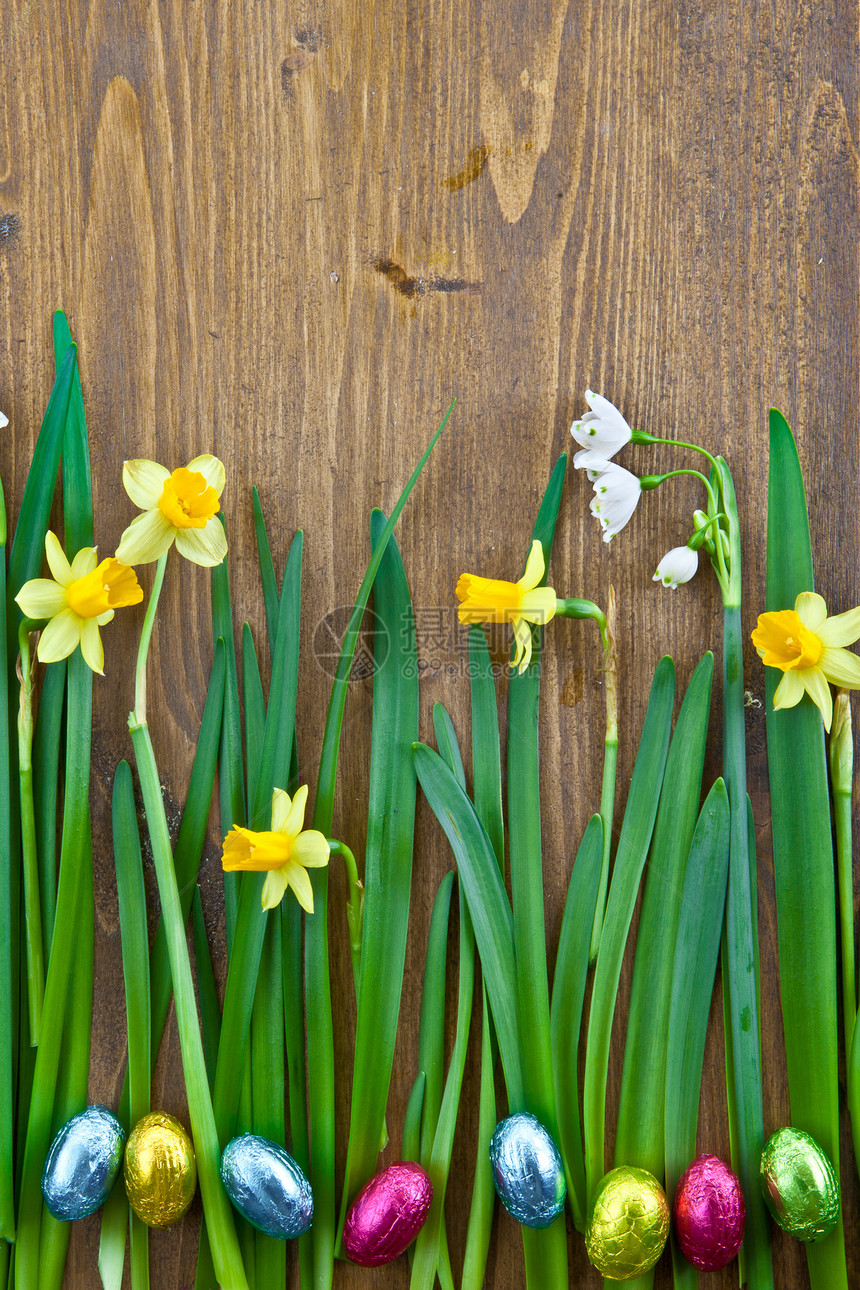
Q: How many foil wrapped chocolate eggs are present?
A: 8